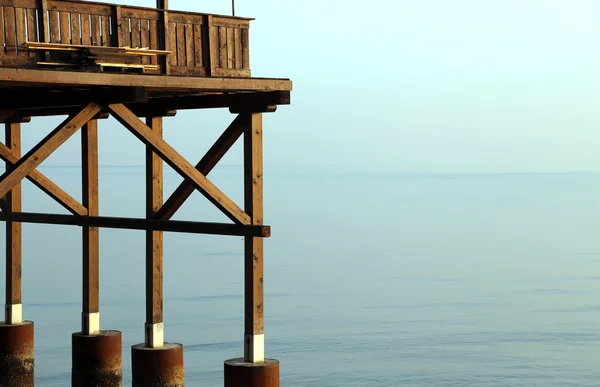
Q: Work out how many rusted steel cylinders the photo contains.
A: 4